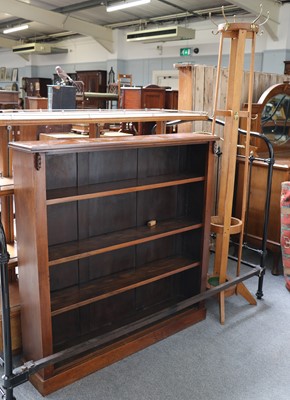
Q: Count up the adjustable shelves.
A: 3